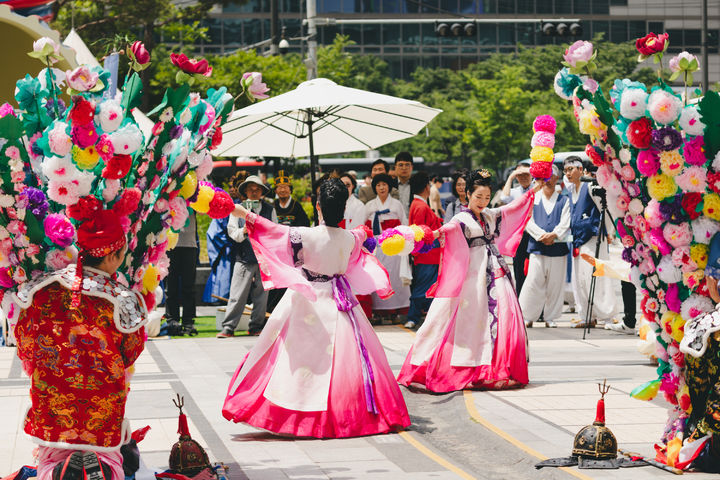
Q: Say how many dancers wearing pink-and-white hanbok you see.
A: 2